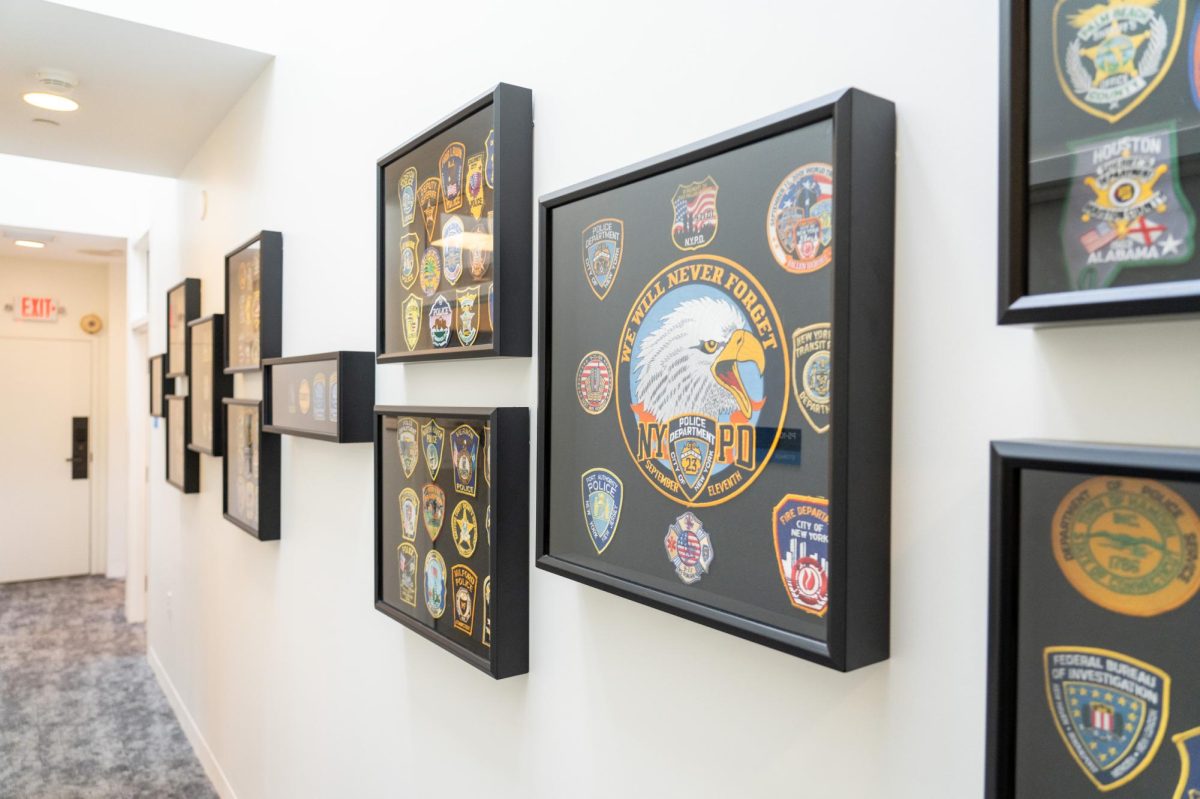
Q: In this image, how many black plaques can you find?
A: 12